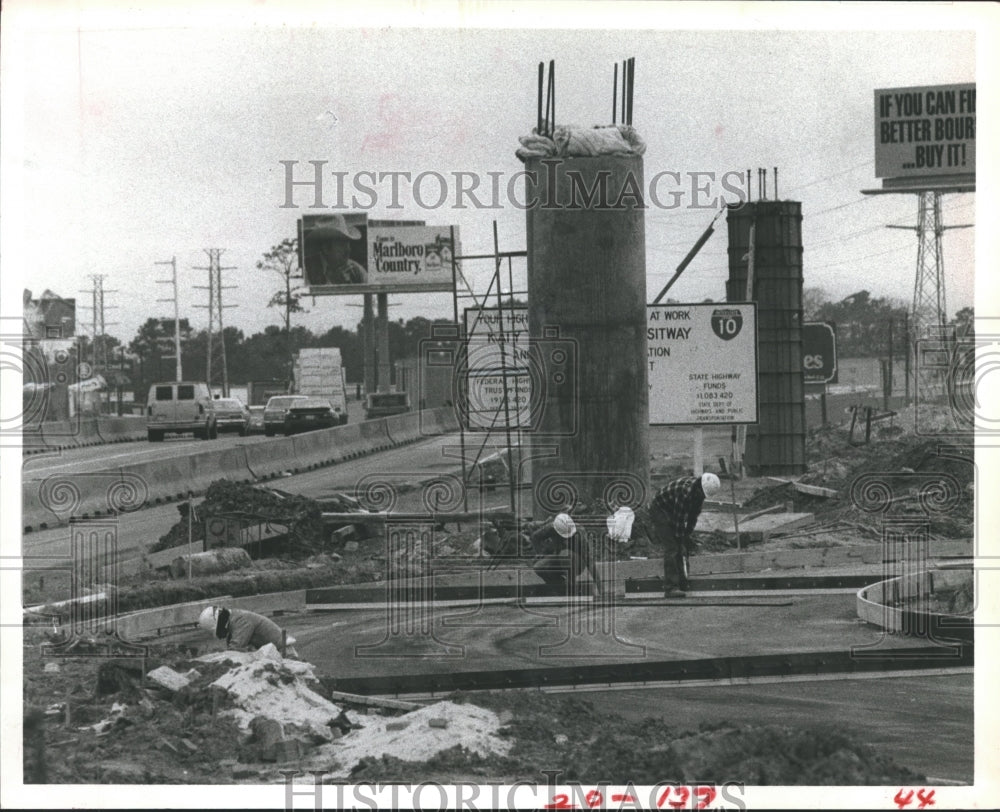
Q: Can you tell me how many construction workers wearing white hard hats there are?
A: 3